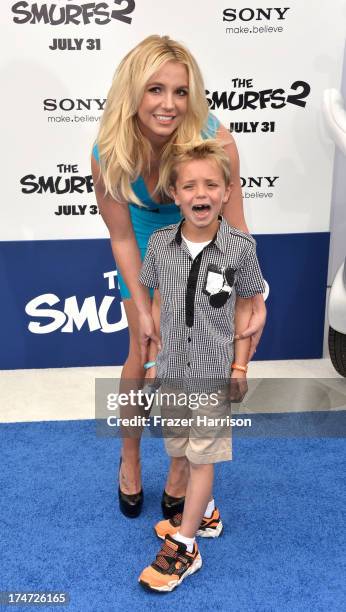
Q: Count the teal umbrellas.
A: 0